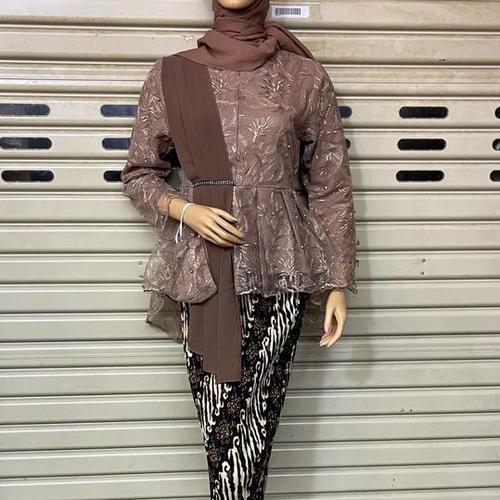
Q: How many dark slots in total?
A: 14